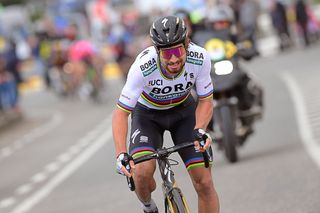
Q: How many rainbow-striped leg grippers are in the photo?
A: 2